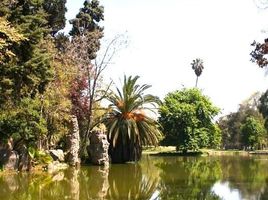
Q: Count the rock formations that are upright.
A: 2